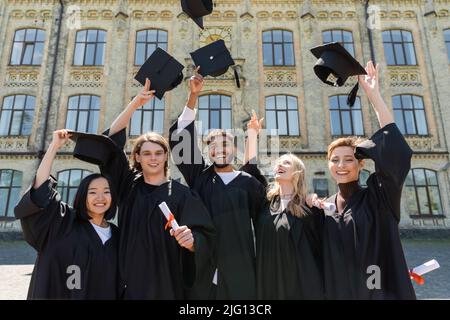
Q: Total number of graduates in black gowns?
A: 5